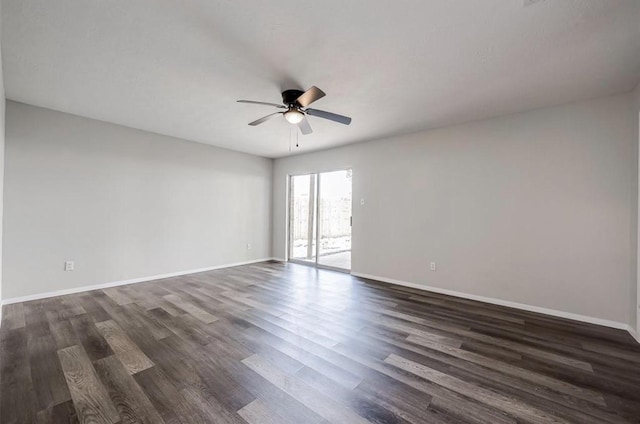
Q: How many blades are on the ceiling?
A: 5